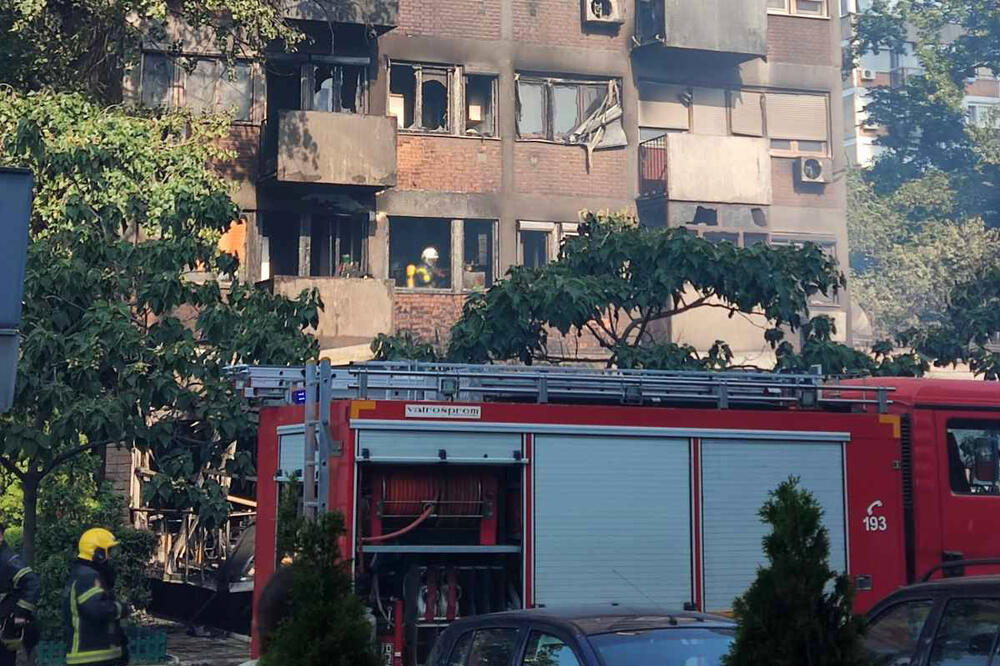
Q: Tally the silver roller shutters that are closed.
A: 2